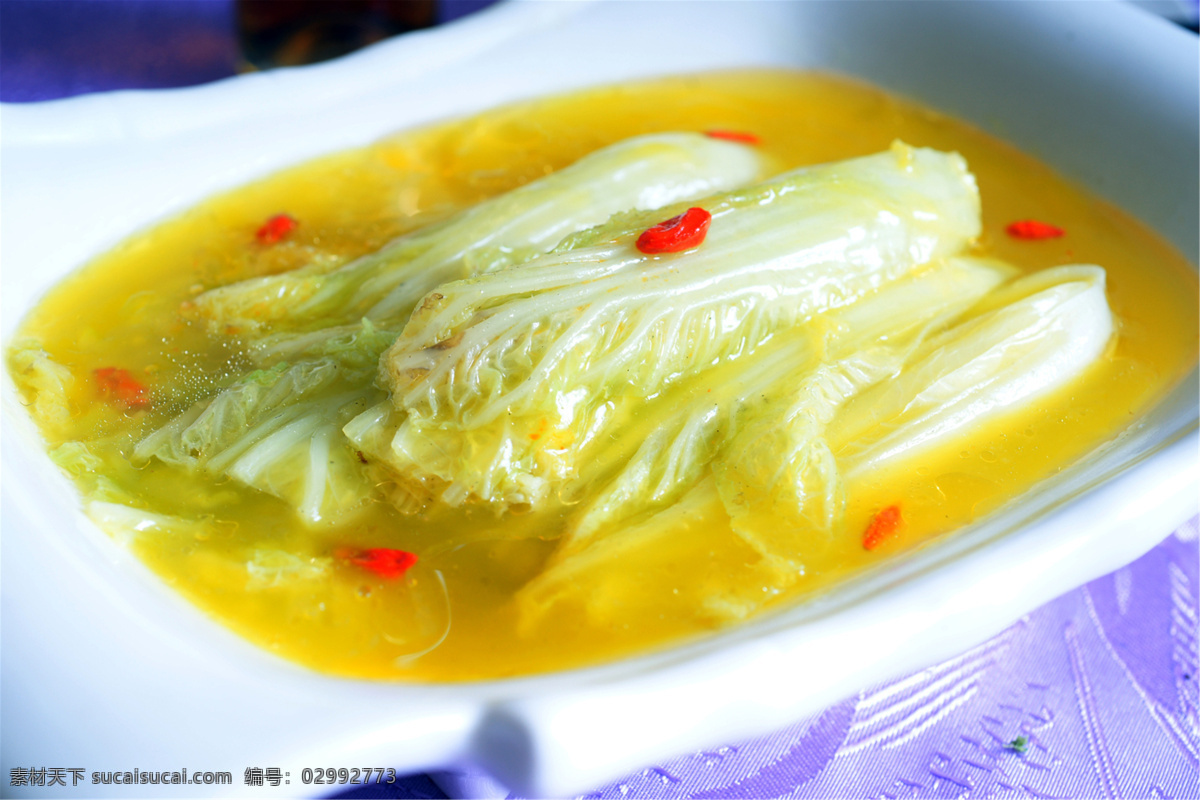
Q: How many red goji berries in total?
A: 7